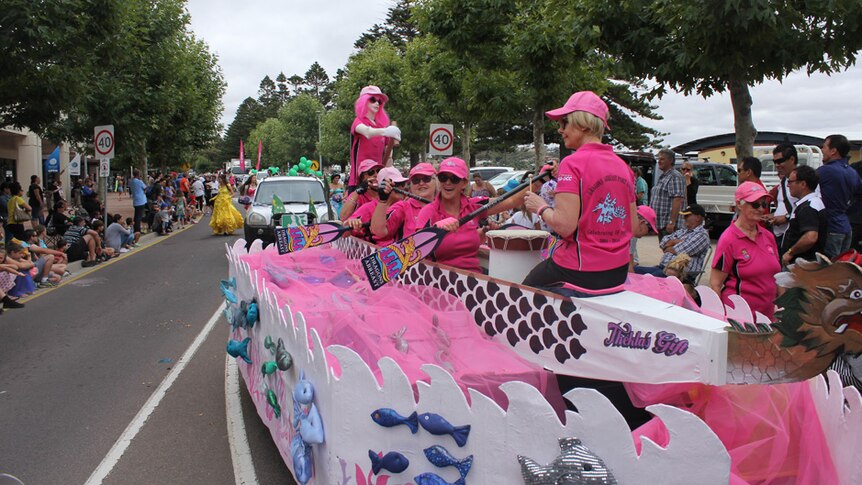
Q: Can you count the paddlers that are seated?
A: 4